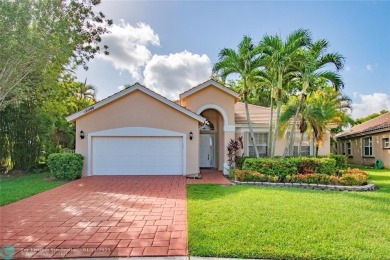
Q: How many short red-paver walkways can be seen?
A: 1